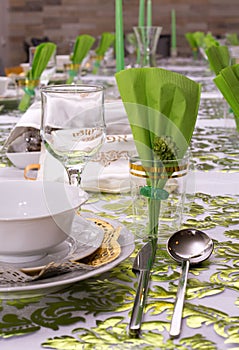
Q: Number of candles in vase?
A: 2